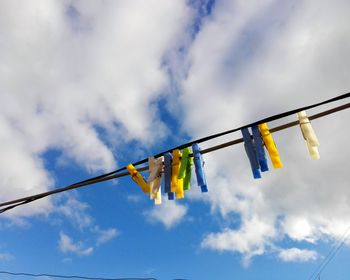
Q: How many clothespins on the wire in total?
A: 11